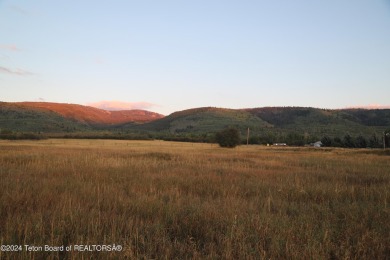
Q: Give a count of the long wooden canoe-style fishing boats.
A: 0